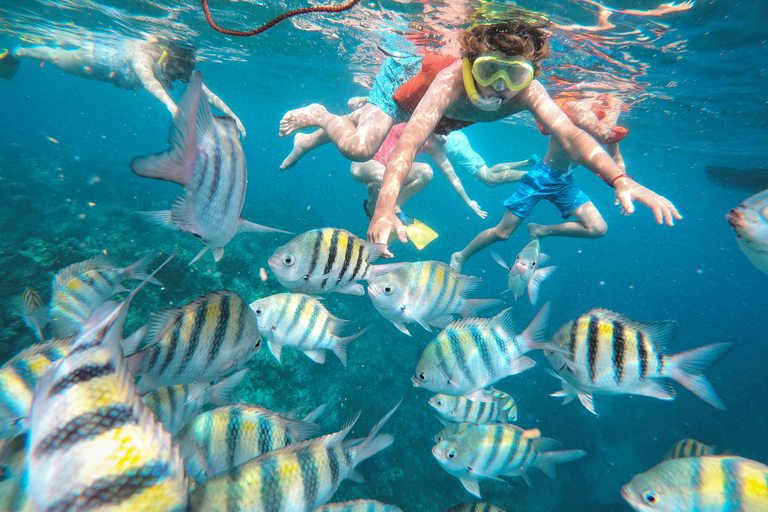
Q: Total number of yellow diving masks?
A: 1